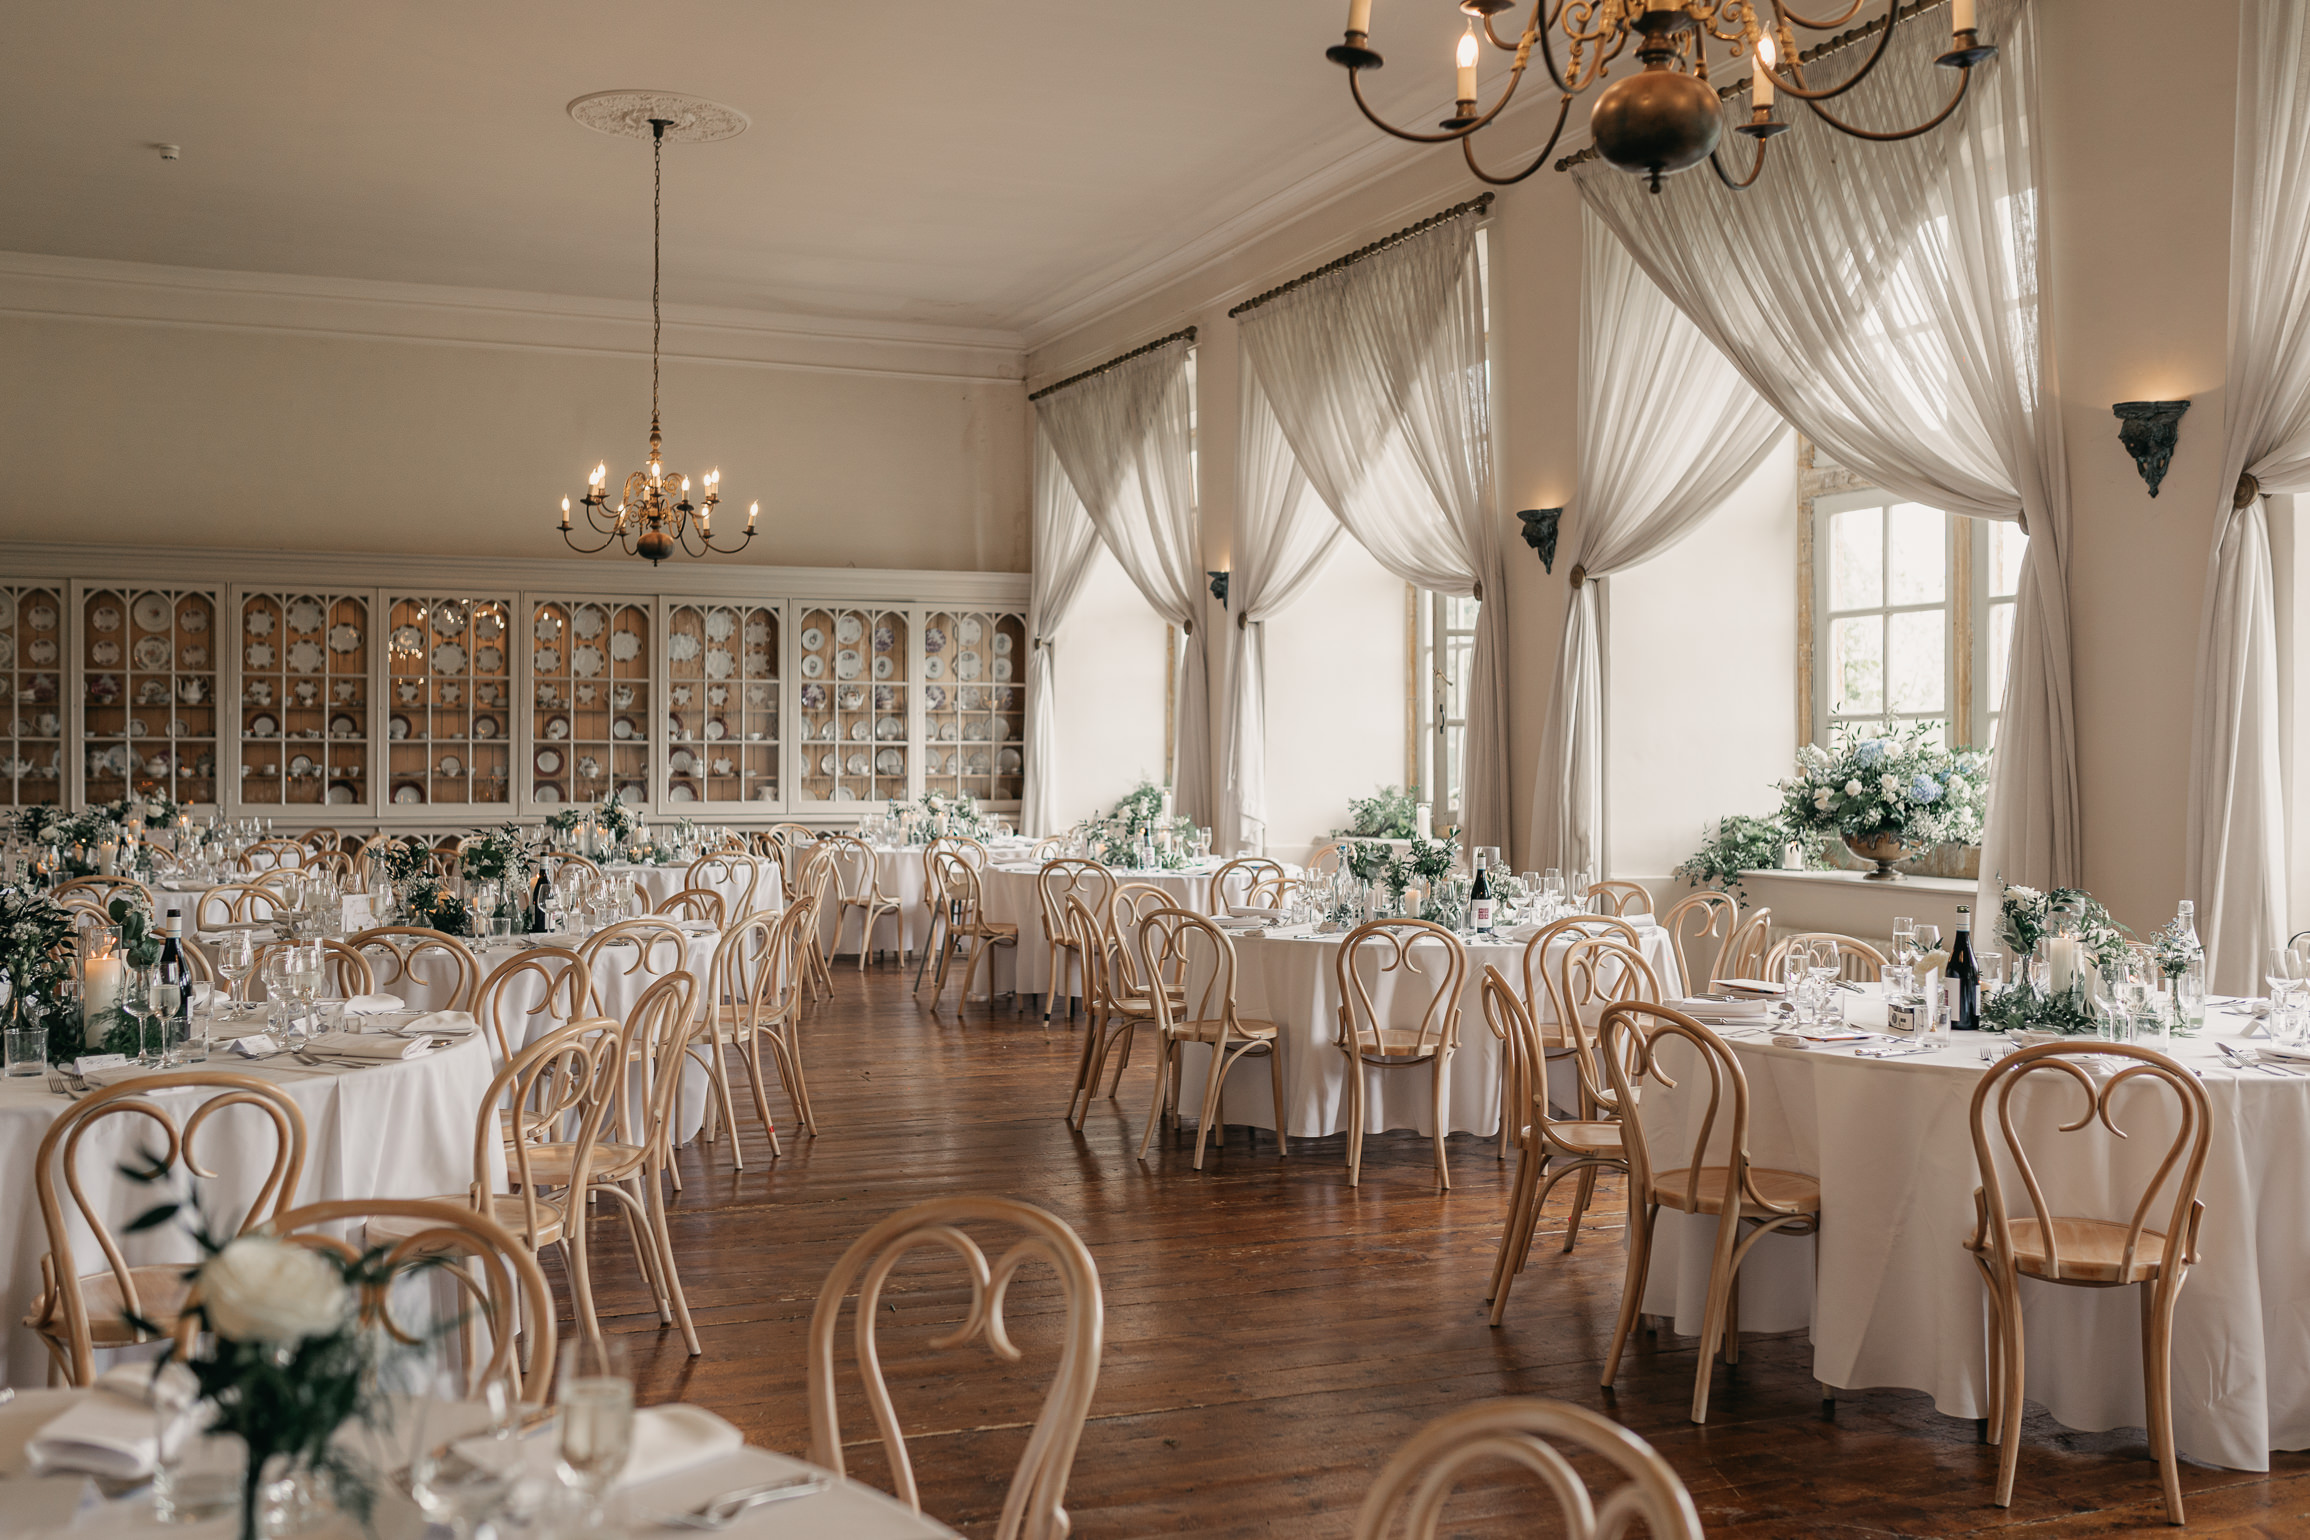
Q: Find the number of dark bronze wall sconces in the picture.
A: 3